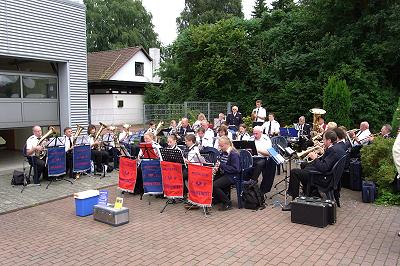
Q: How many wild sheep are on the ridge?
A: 0